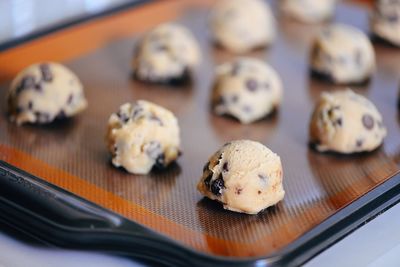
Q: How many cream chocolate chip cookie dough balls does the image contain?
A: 10